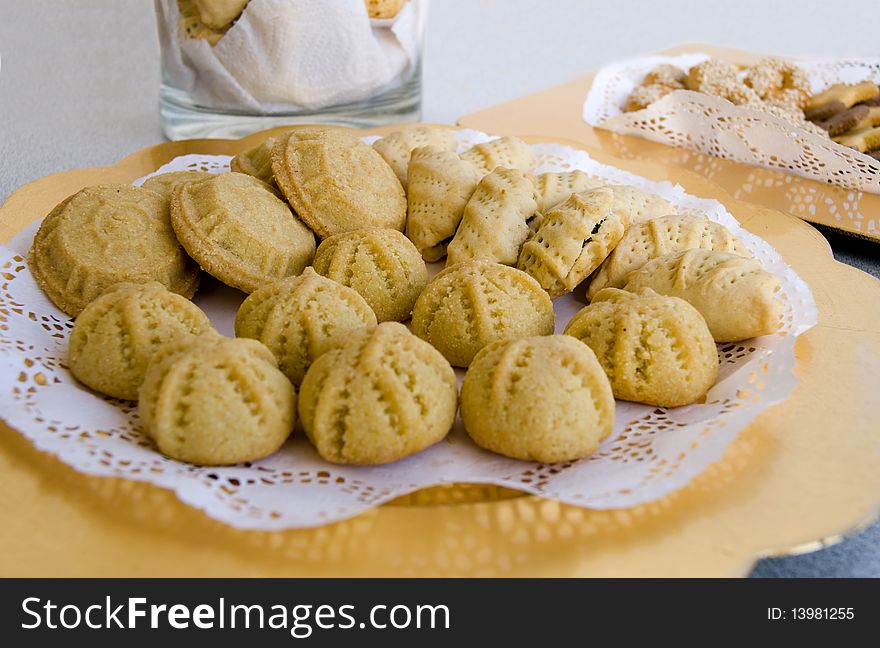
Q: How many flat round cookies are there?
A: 5